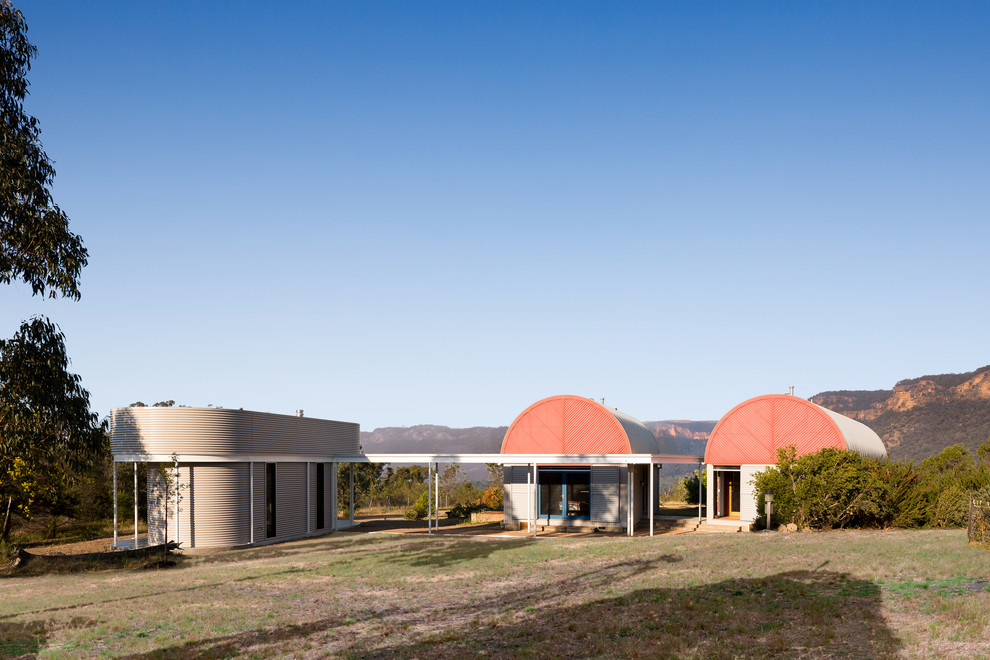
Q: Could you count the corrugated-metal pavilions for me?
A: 3